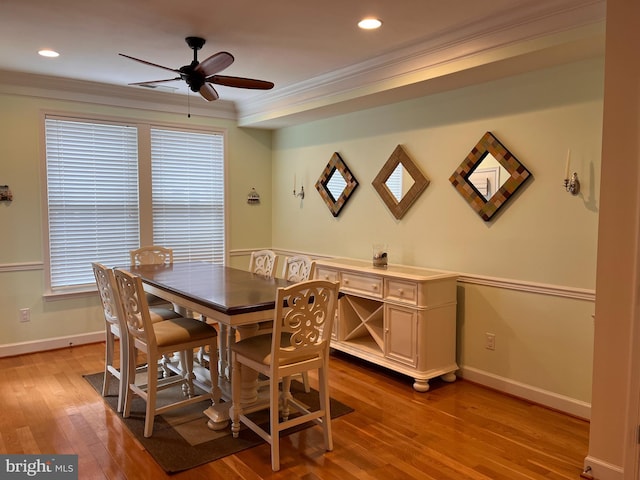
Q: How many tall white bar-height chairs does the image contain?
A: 6